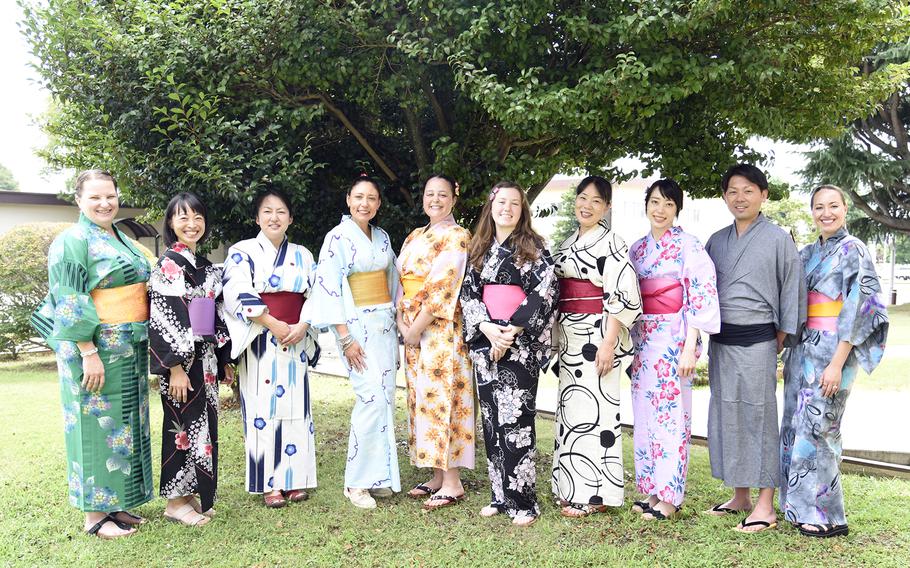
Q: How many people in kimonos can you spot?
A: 10